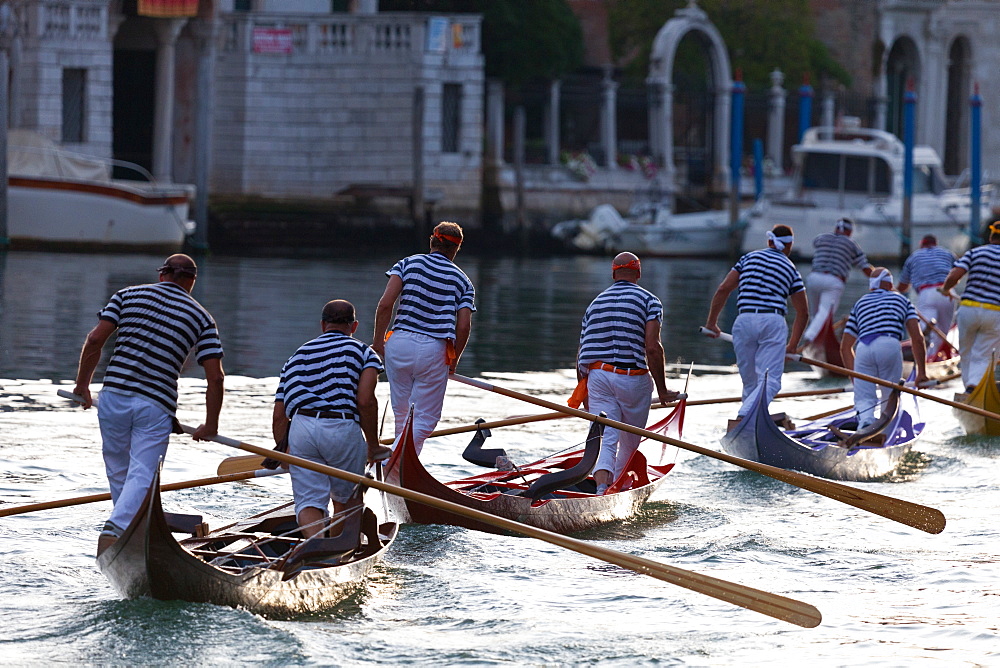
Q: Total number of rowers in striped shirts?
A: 9